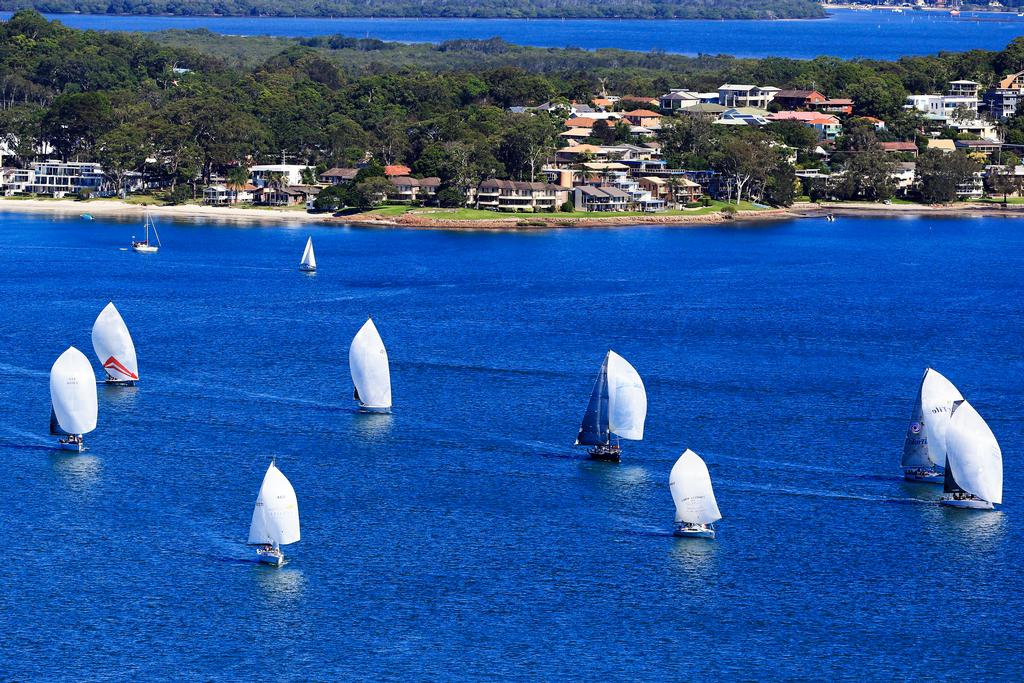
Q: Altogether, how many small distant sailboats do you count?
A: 2